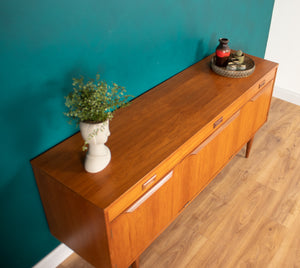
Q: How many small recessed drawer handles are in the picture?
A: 3